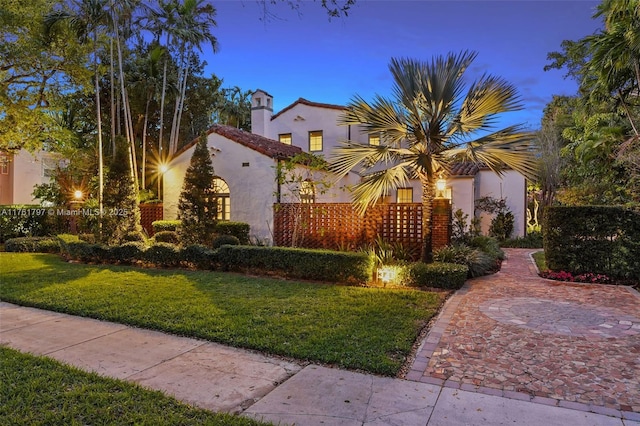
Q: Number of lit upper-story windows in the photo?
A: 3